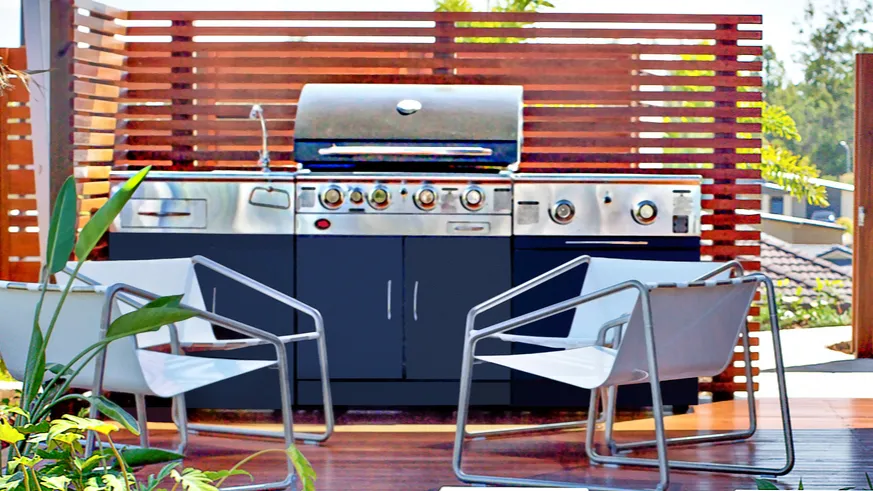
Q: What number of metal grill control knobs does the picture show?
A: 7